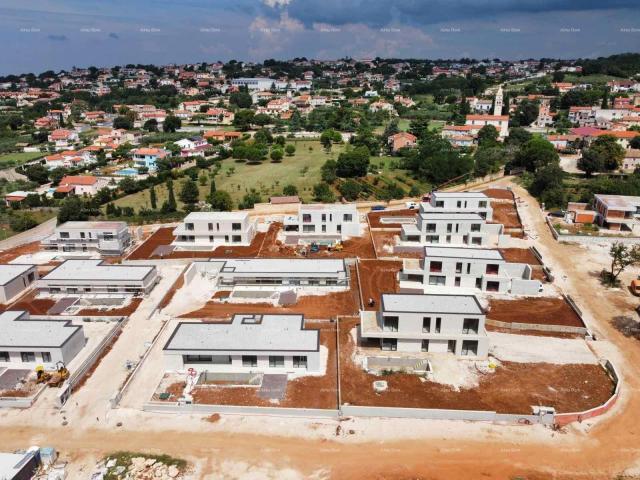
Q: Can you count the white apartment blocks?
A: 12